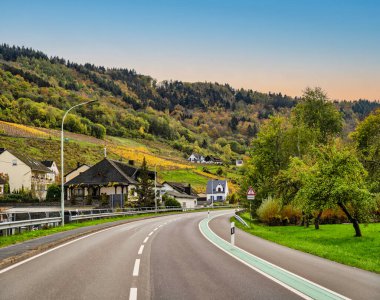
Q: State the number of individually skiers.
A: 0